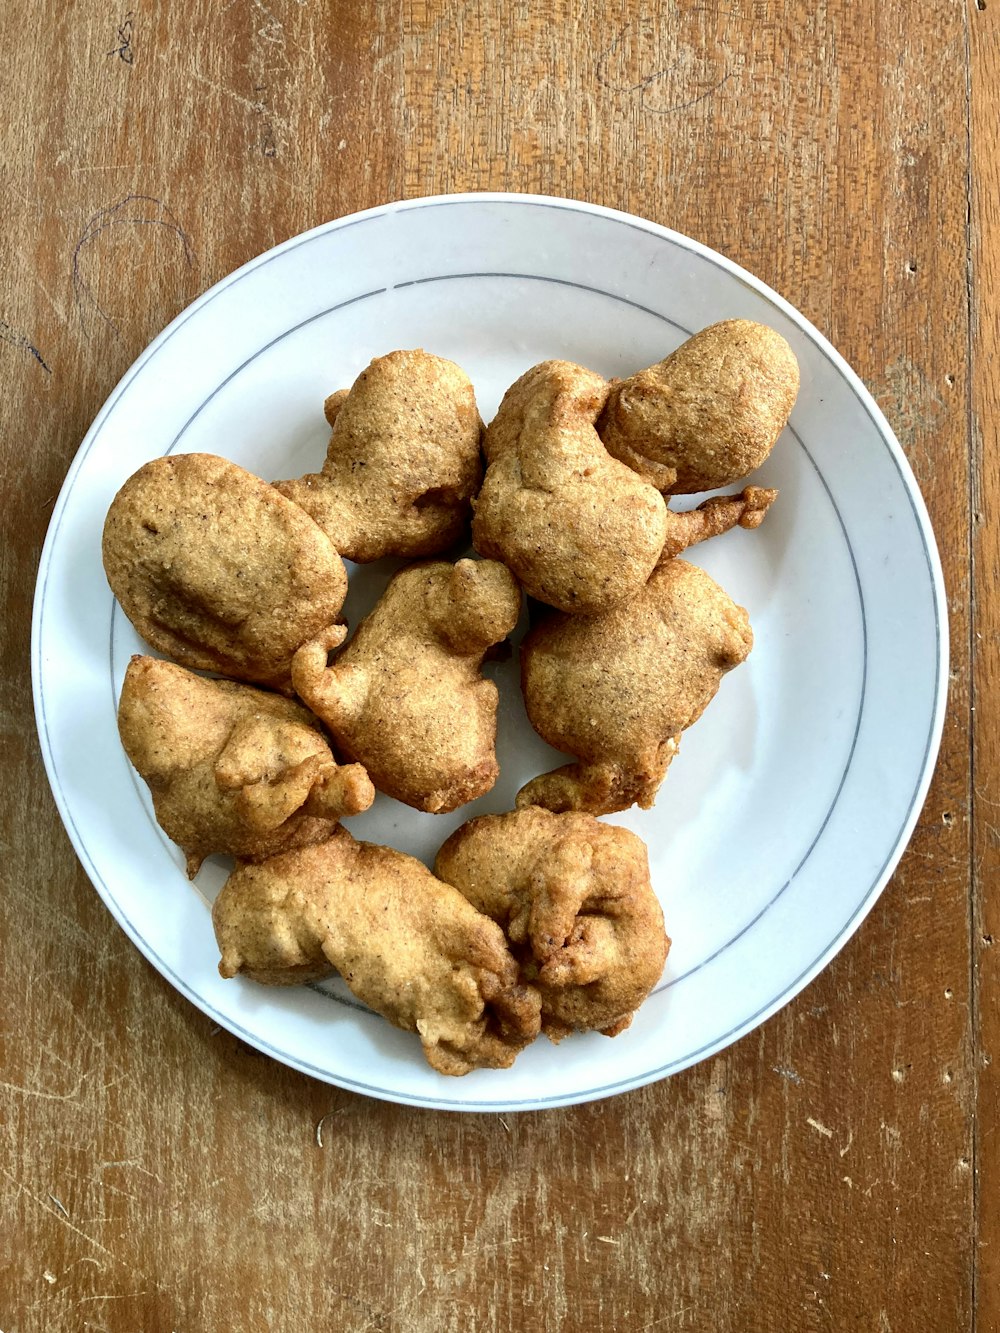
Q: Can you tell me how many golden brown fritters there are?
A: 9